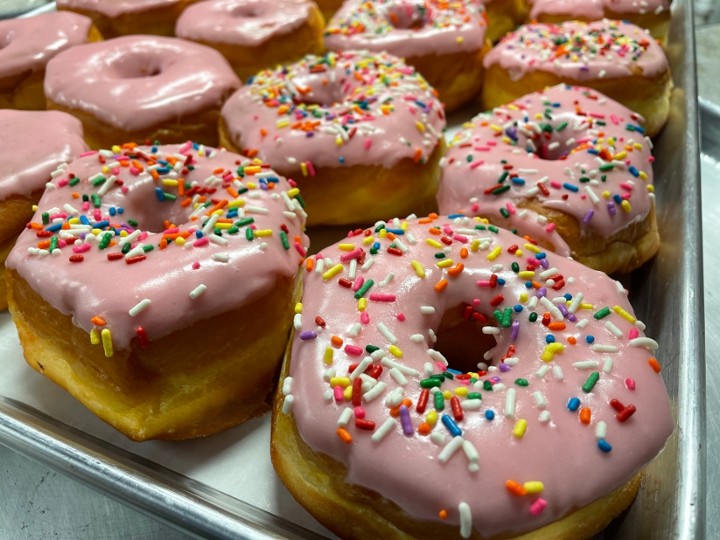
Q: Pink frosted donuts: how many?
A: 12